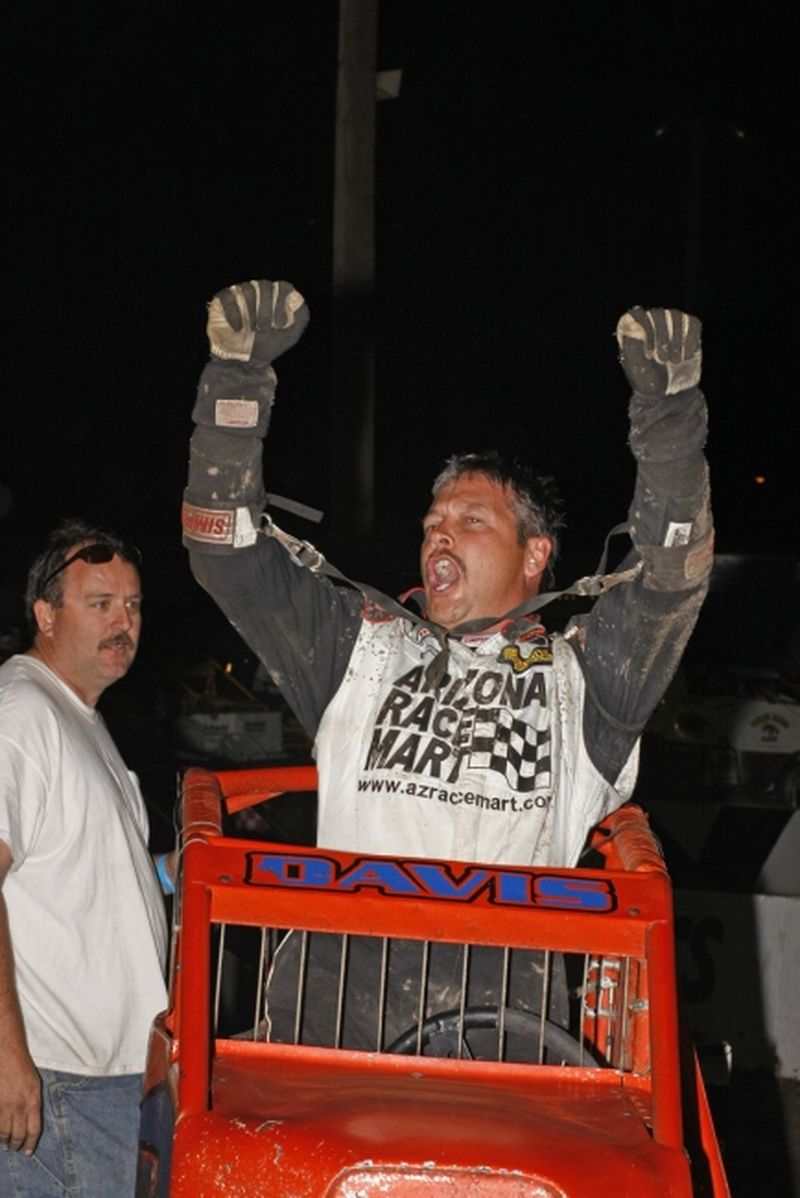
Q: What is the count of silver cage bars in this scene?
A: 11